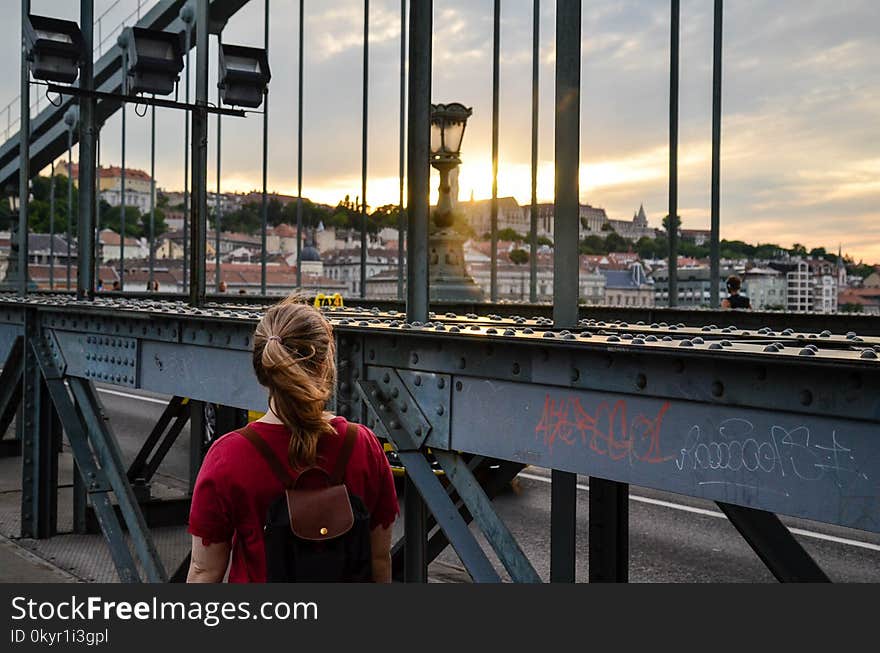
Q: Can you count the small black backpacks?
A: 1